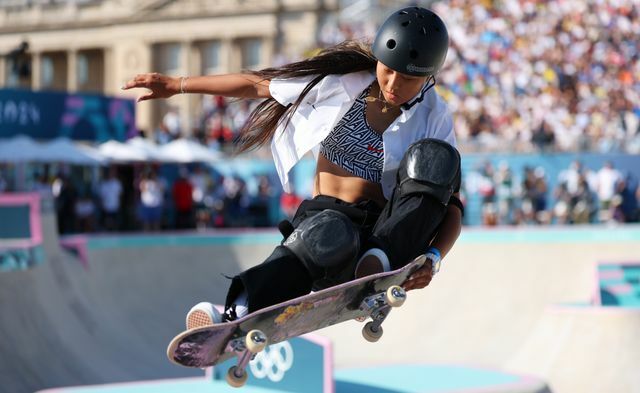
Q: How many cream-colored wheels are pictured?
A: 4